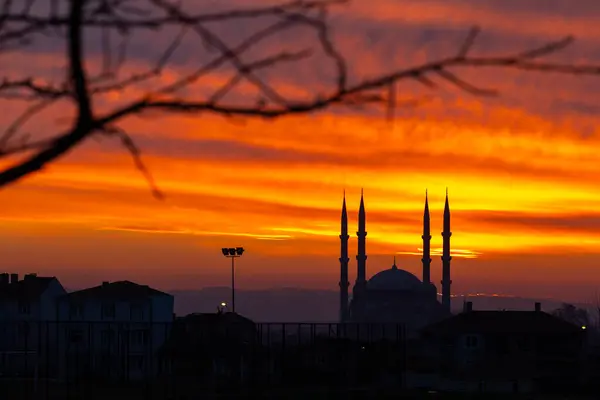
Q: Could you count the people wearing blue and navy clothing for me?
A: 0